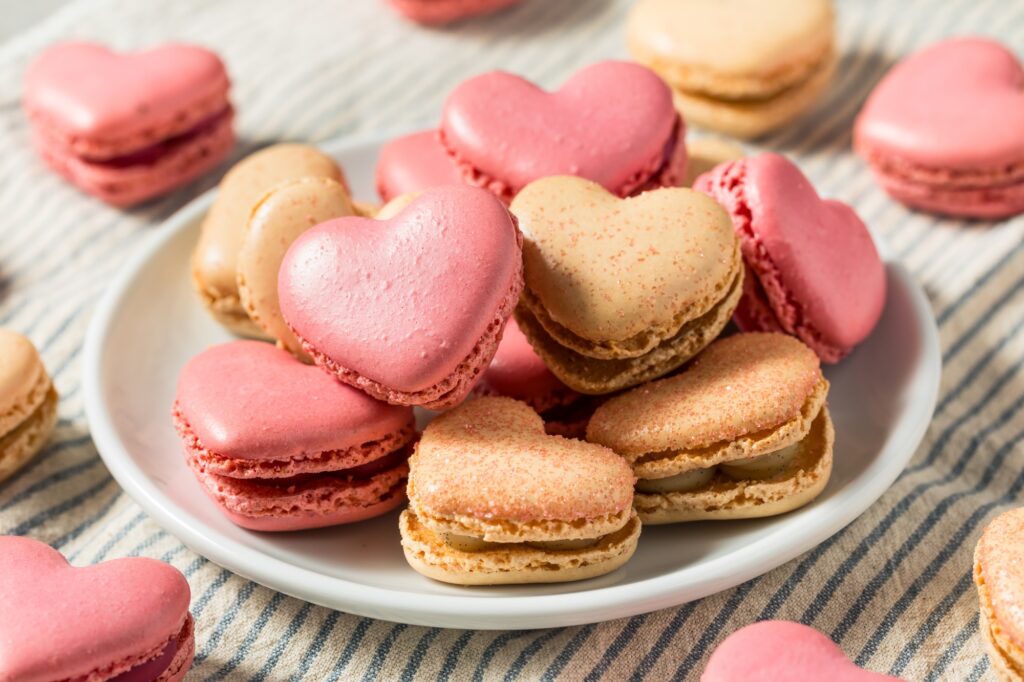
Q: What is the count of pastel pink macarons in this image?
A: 11